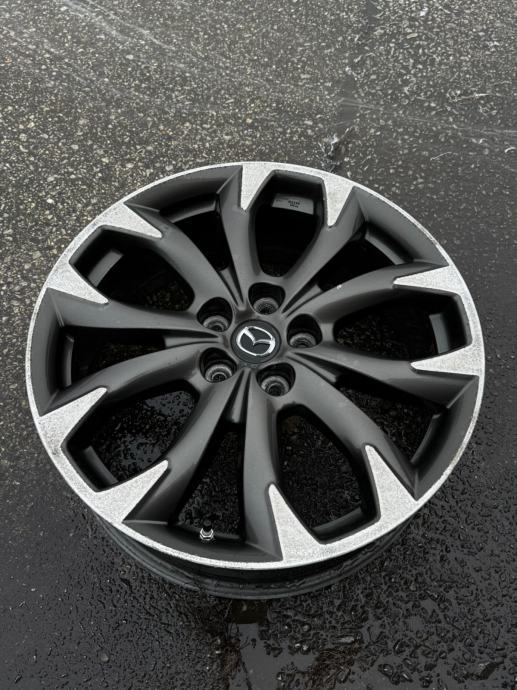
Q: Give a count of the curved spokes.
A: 10